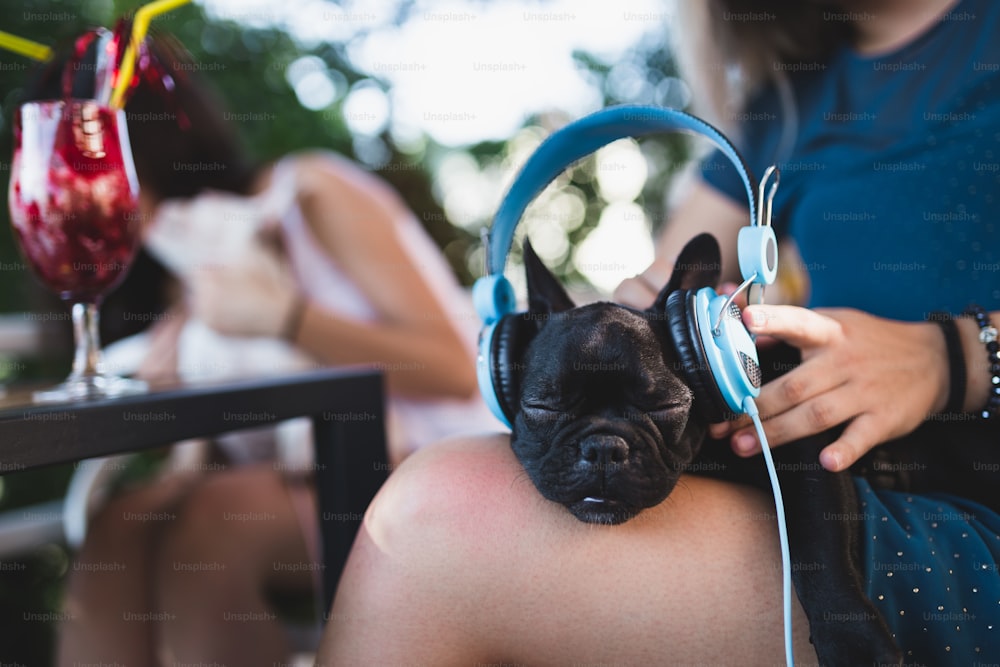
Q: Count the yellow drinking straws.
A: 2